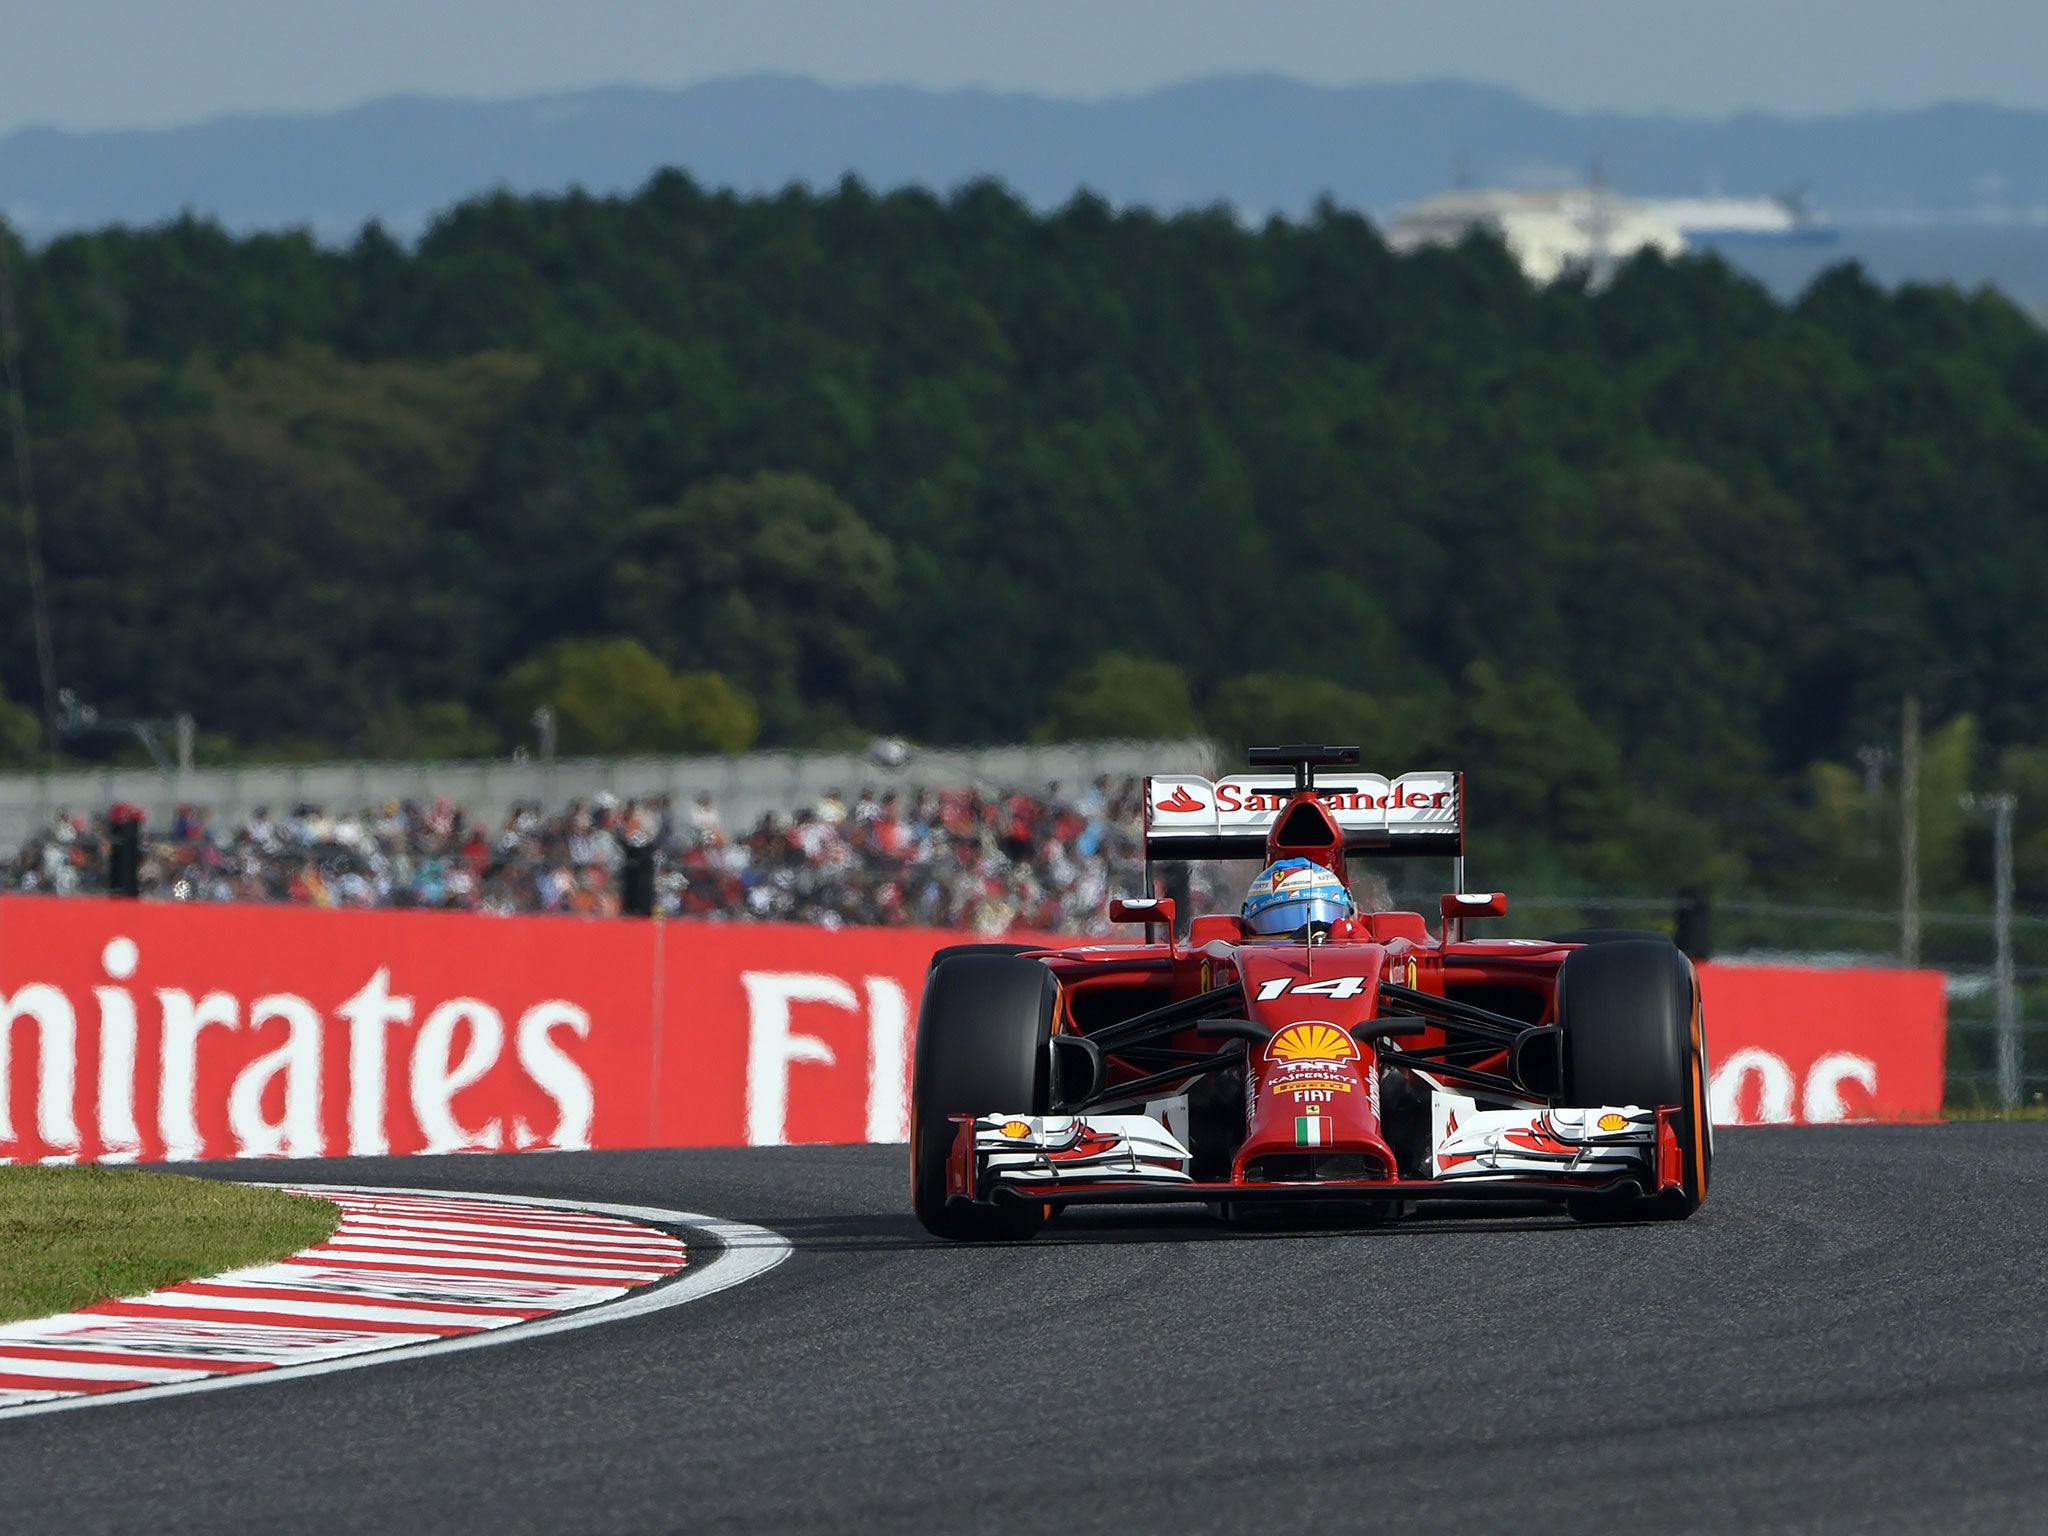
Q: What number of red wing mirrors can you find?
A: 2